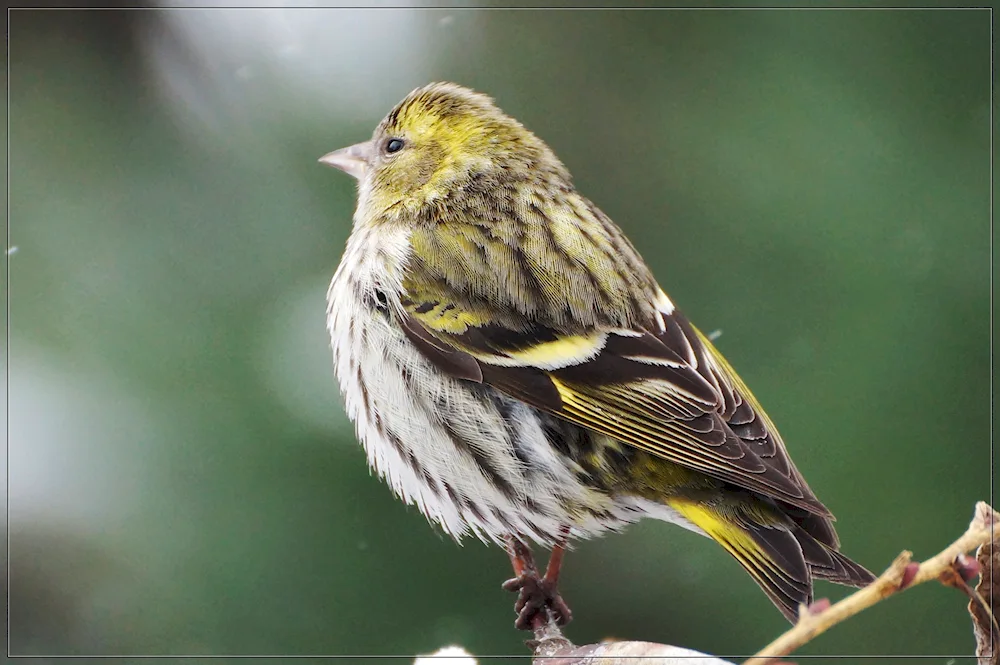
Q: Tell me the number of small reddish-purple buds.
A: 3